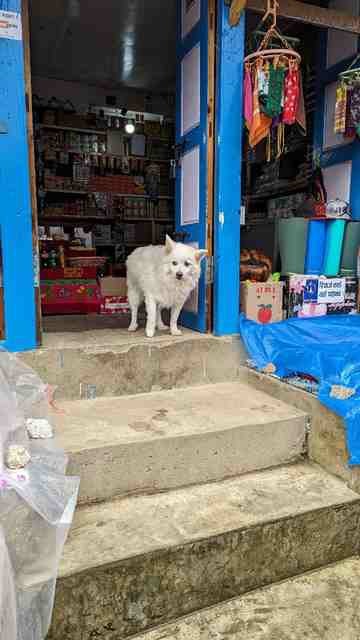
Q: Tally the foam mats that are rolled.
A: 4